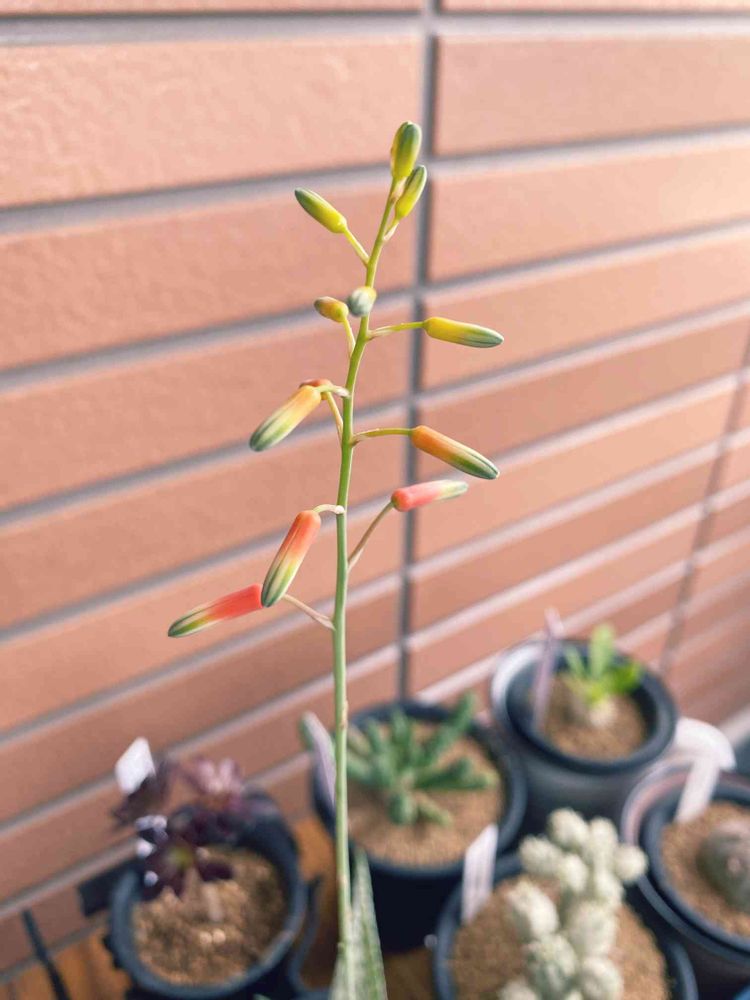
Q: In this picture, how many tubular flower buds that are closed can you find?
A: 12